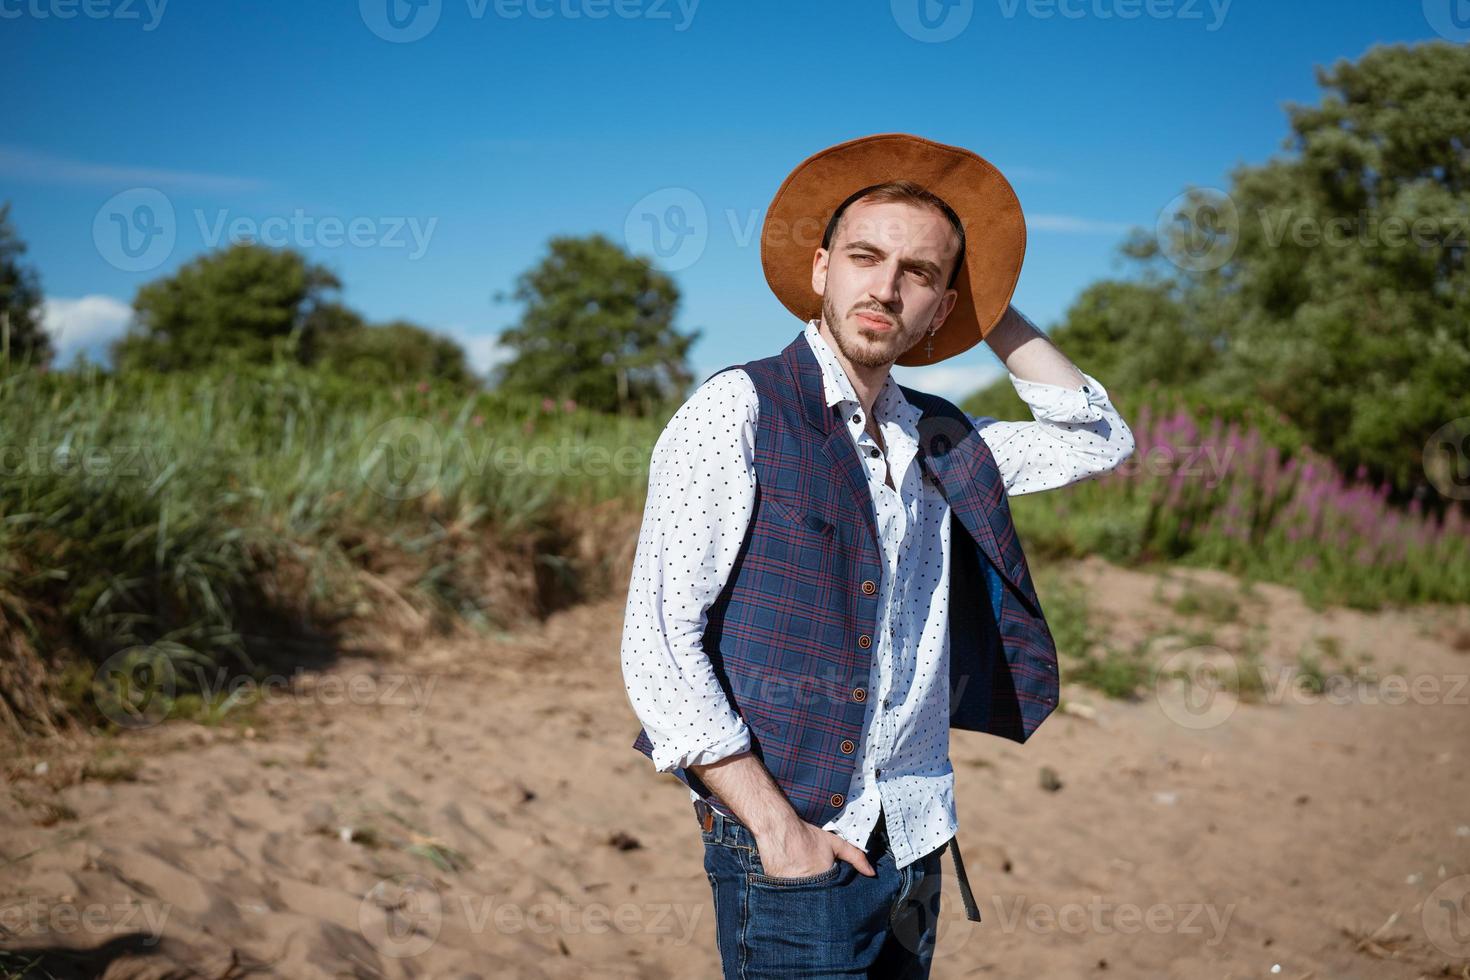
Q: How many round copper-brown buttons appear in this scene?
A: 5